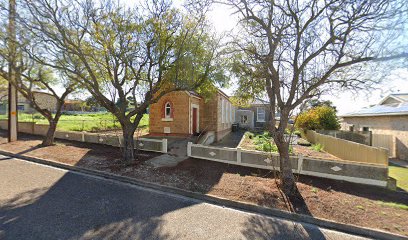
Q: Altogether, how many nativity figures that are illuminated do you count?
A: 0